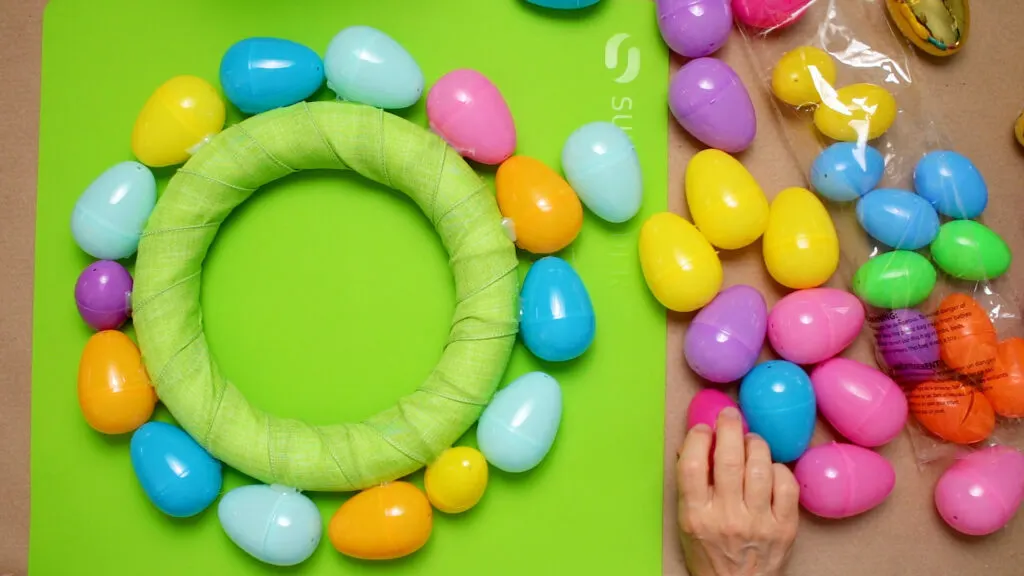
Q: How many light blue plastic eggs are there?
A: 5